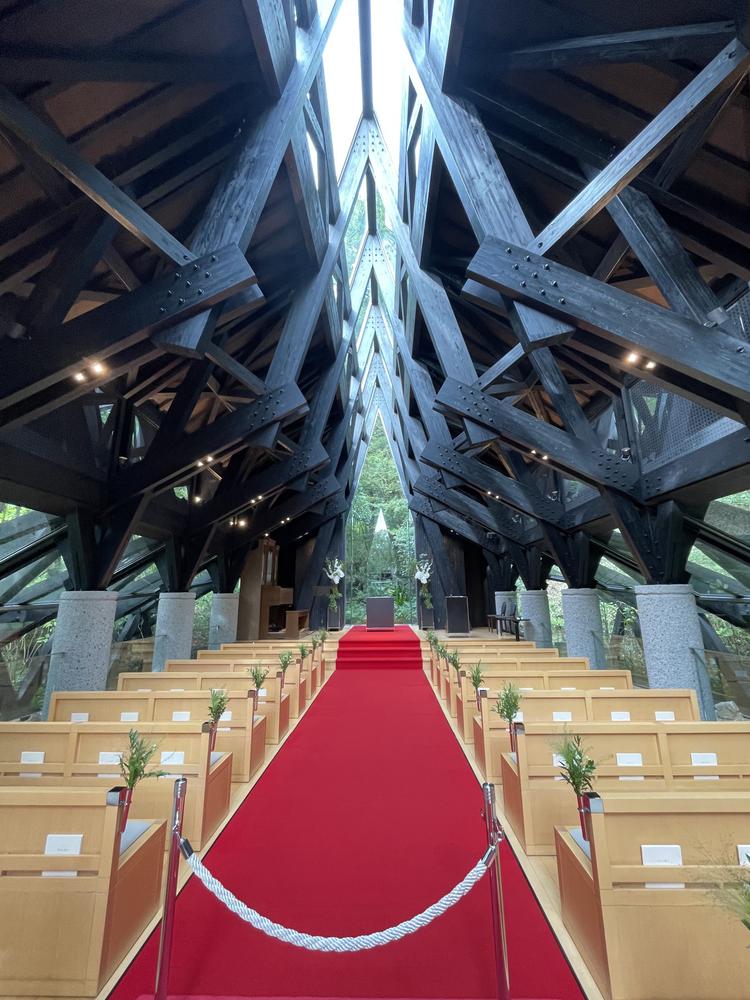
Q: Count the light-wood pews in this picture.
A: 14